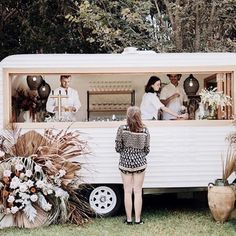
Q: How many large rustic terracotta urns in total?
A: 1